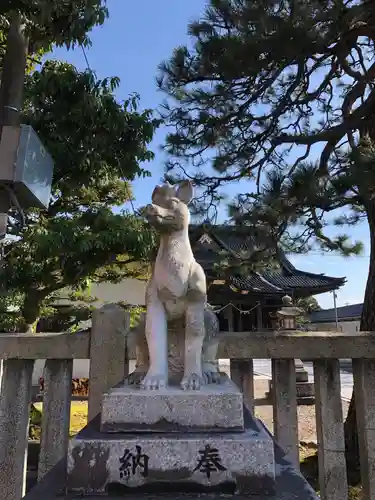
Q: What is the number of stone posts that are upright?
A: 7